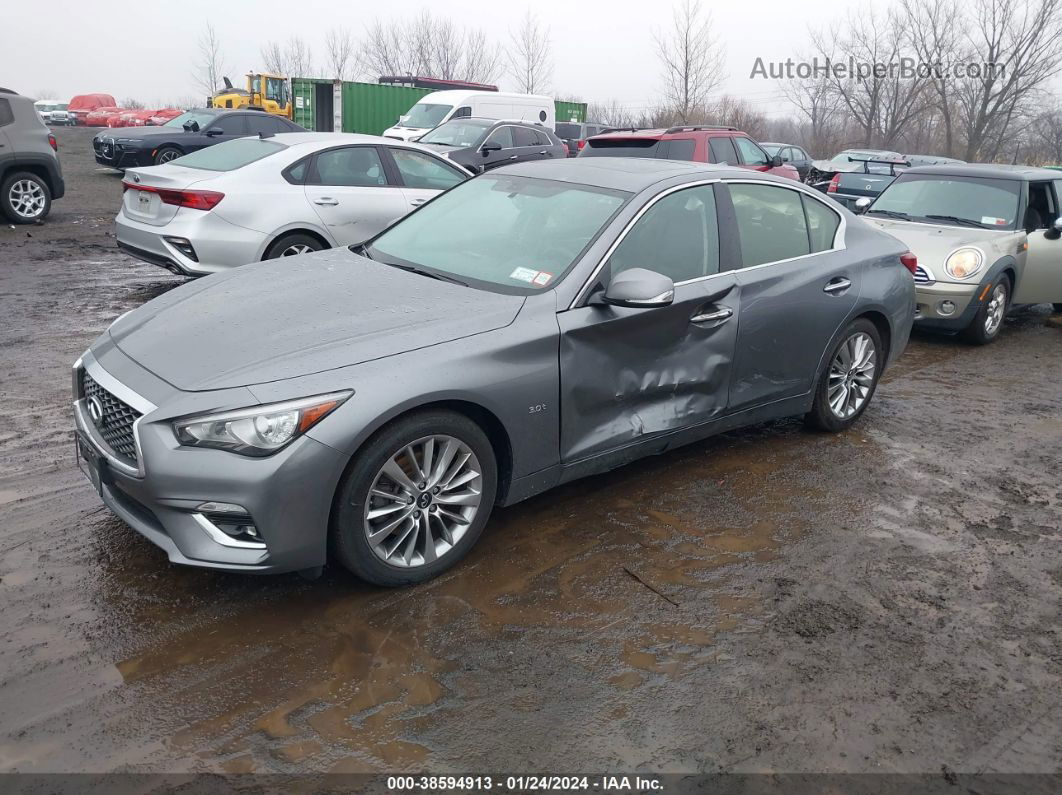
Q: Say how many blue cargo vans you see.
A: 0